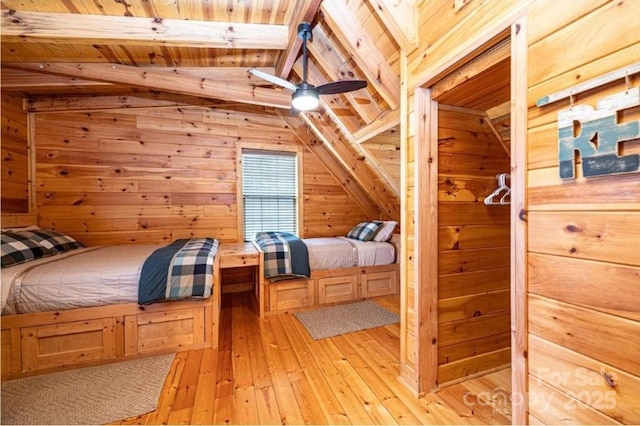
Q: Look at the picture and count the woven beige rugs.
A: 2